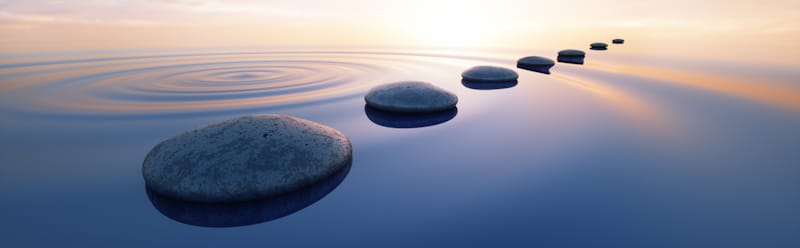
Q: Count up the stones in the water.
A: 7